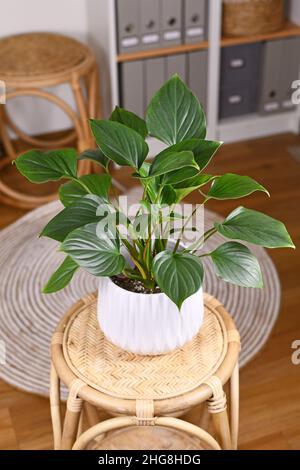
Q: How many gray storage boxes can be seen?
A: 2